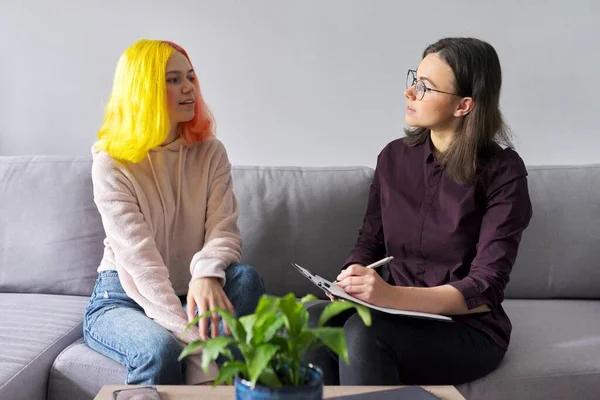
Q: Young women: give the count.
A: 2